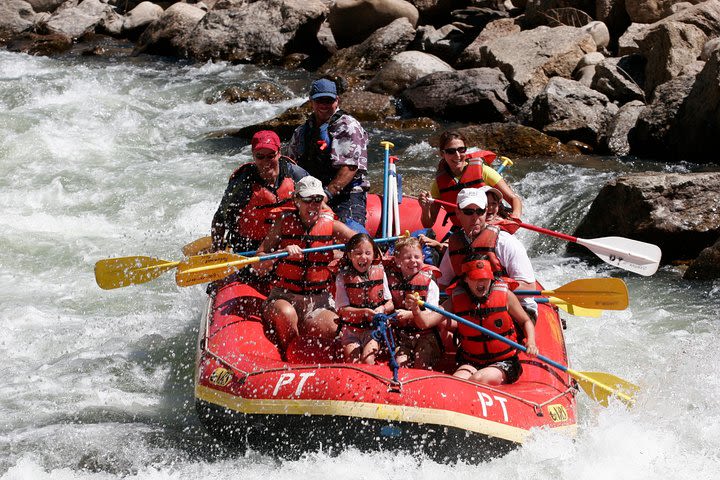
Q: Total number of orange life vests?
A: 8